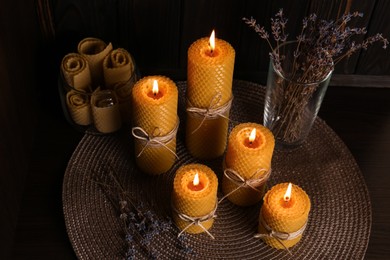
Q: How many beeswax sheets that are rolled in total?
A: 6